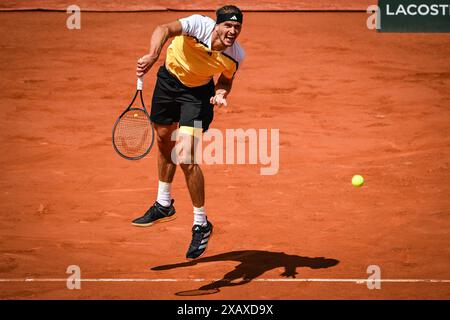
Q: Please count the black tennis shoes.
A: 2